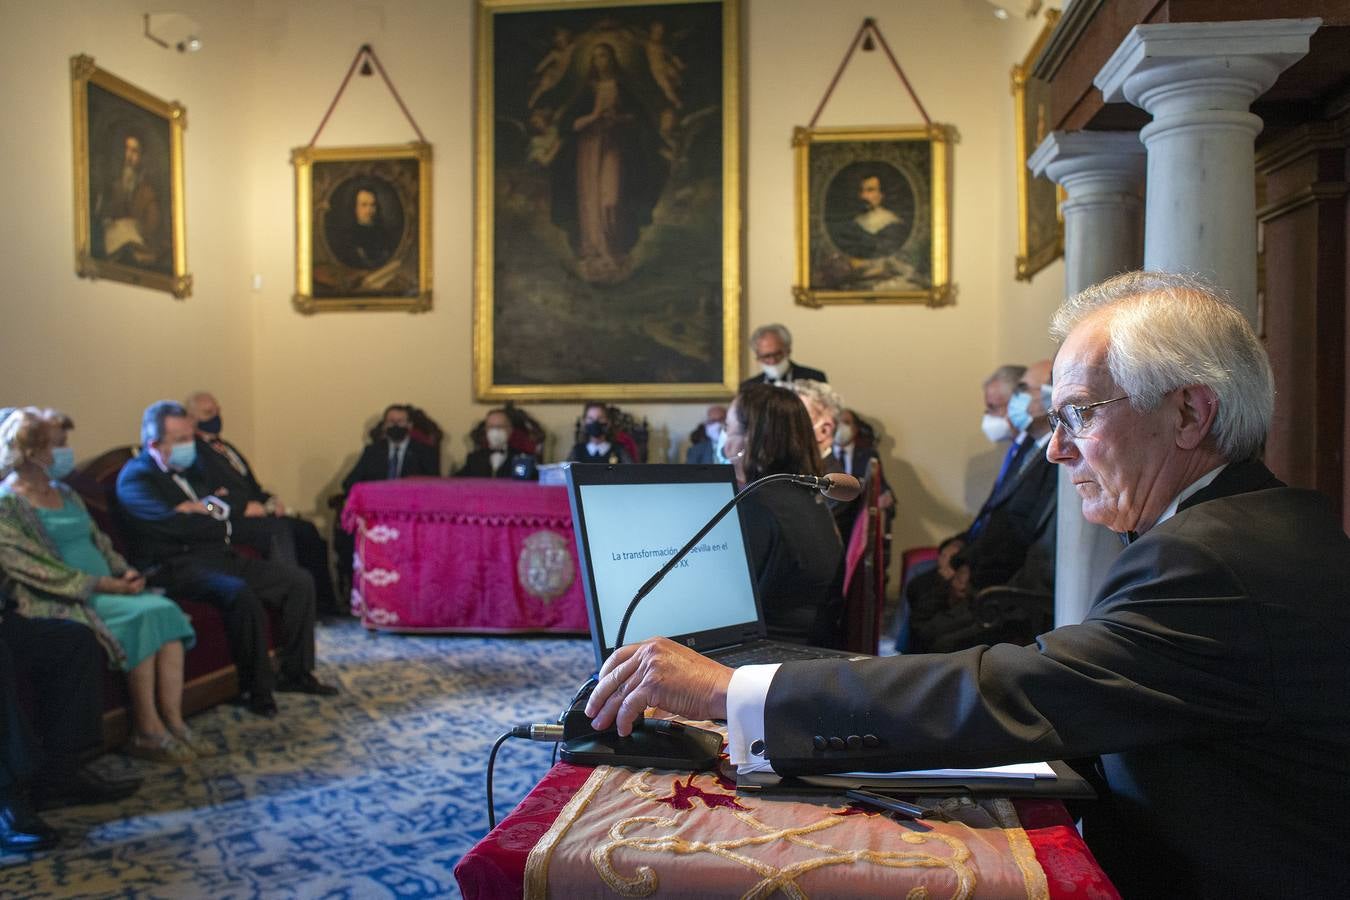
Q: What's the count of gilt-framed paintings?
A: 5